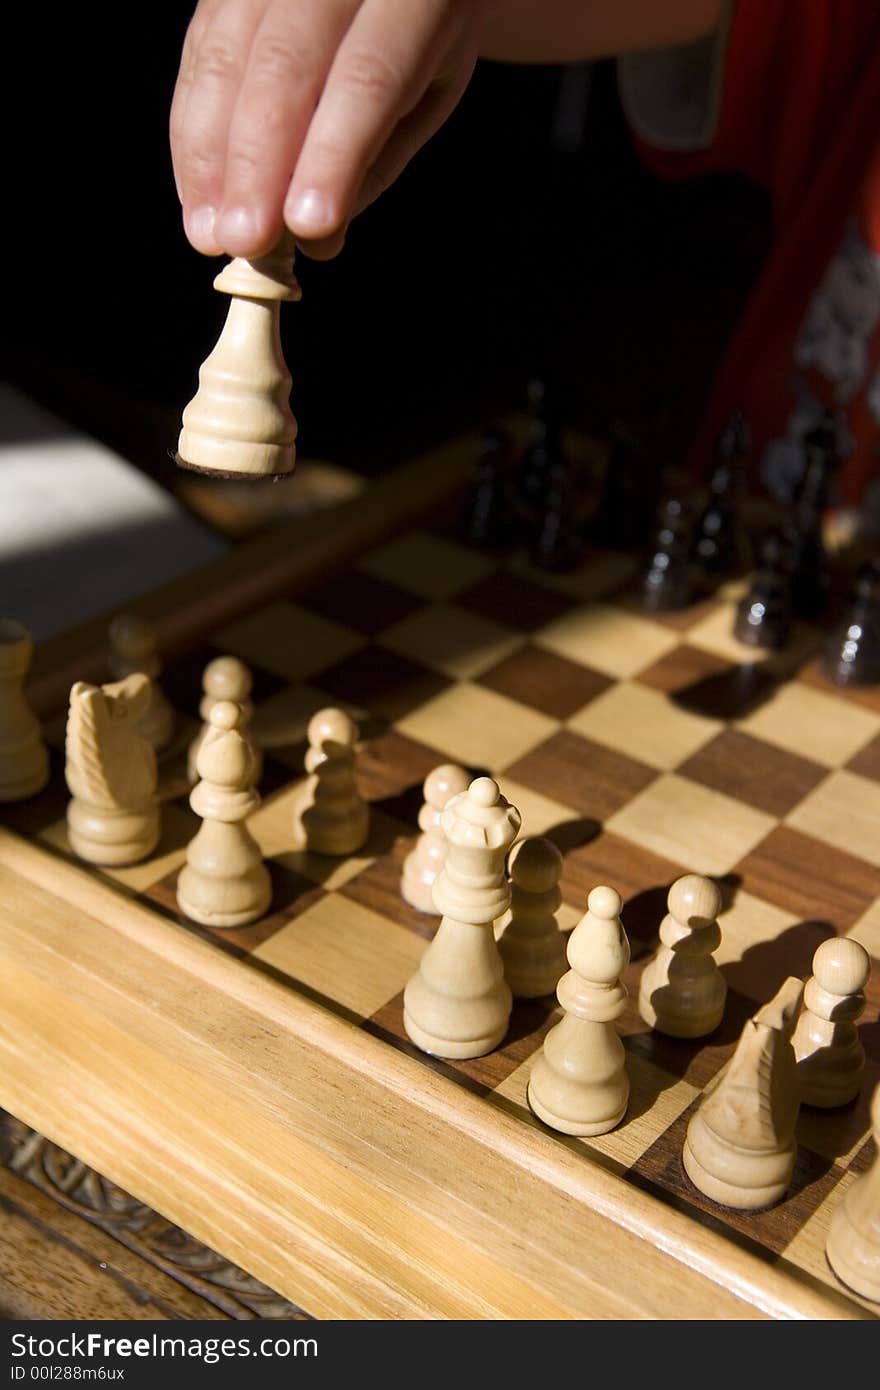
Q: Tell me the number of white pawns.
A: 7